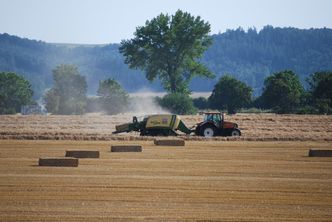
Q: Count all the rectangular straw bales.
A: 5